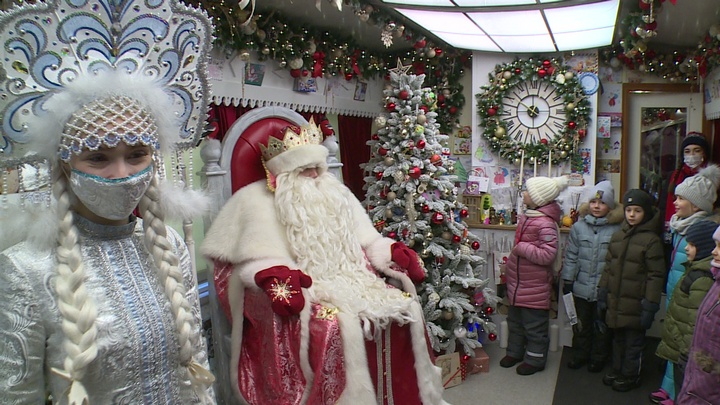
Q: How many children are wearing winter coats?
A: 6